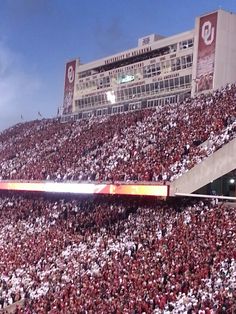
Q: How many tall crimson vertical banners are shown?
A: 2